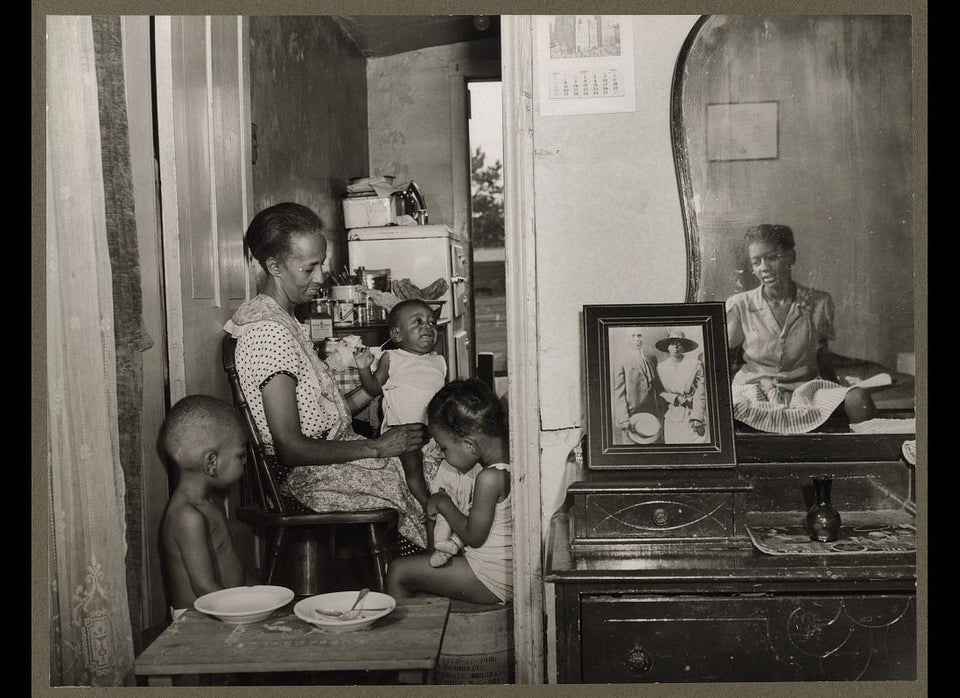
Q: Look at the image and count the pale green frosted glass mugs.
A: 0